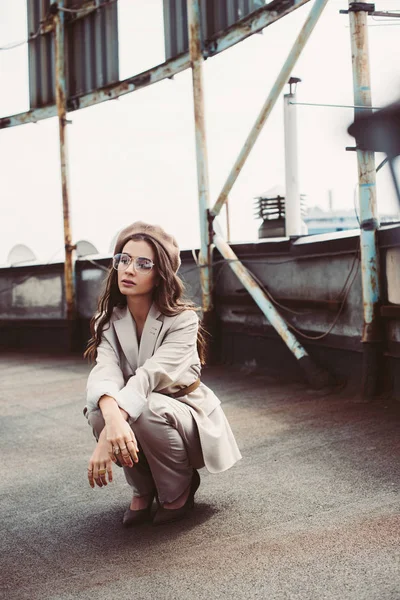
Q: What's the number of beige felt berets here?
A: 1